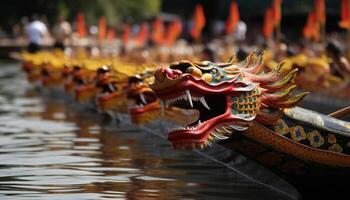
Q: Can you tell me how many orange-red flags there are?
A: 14